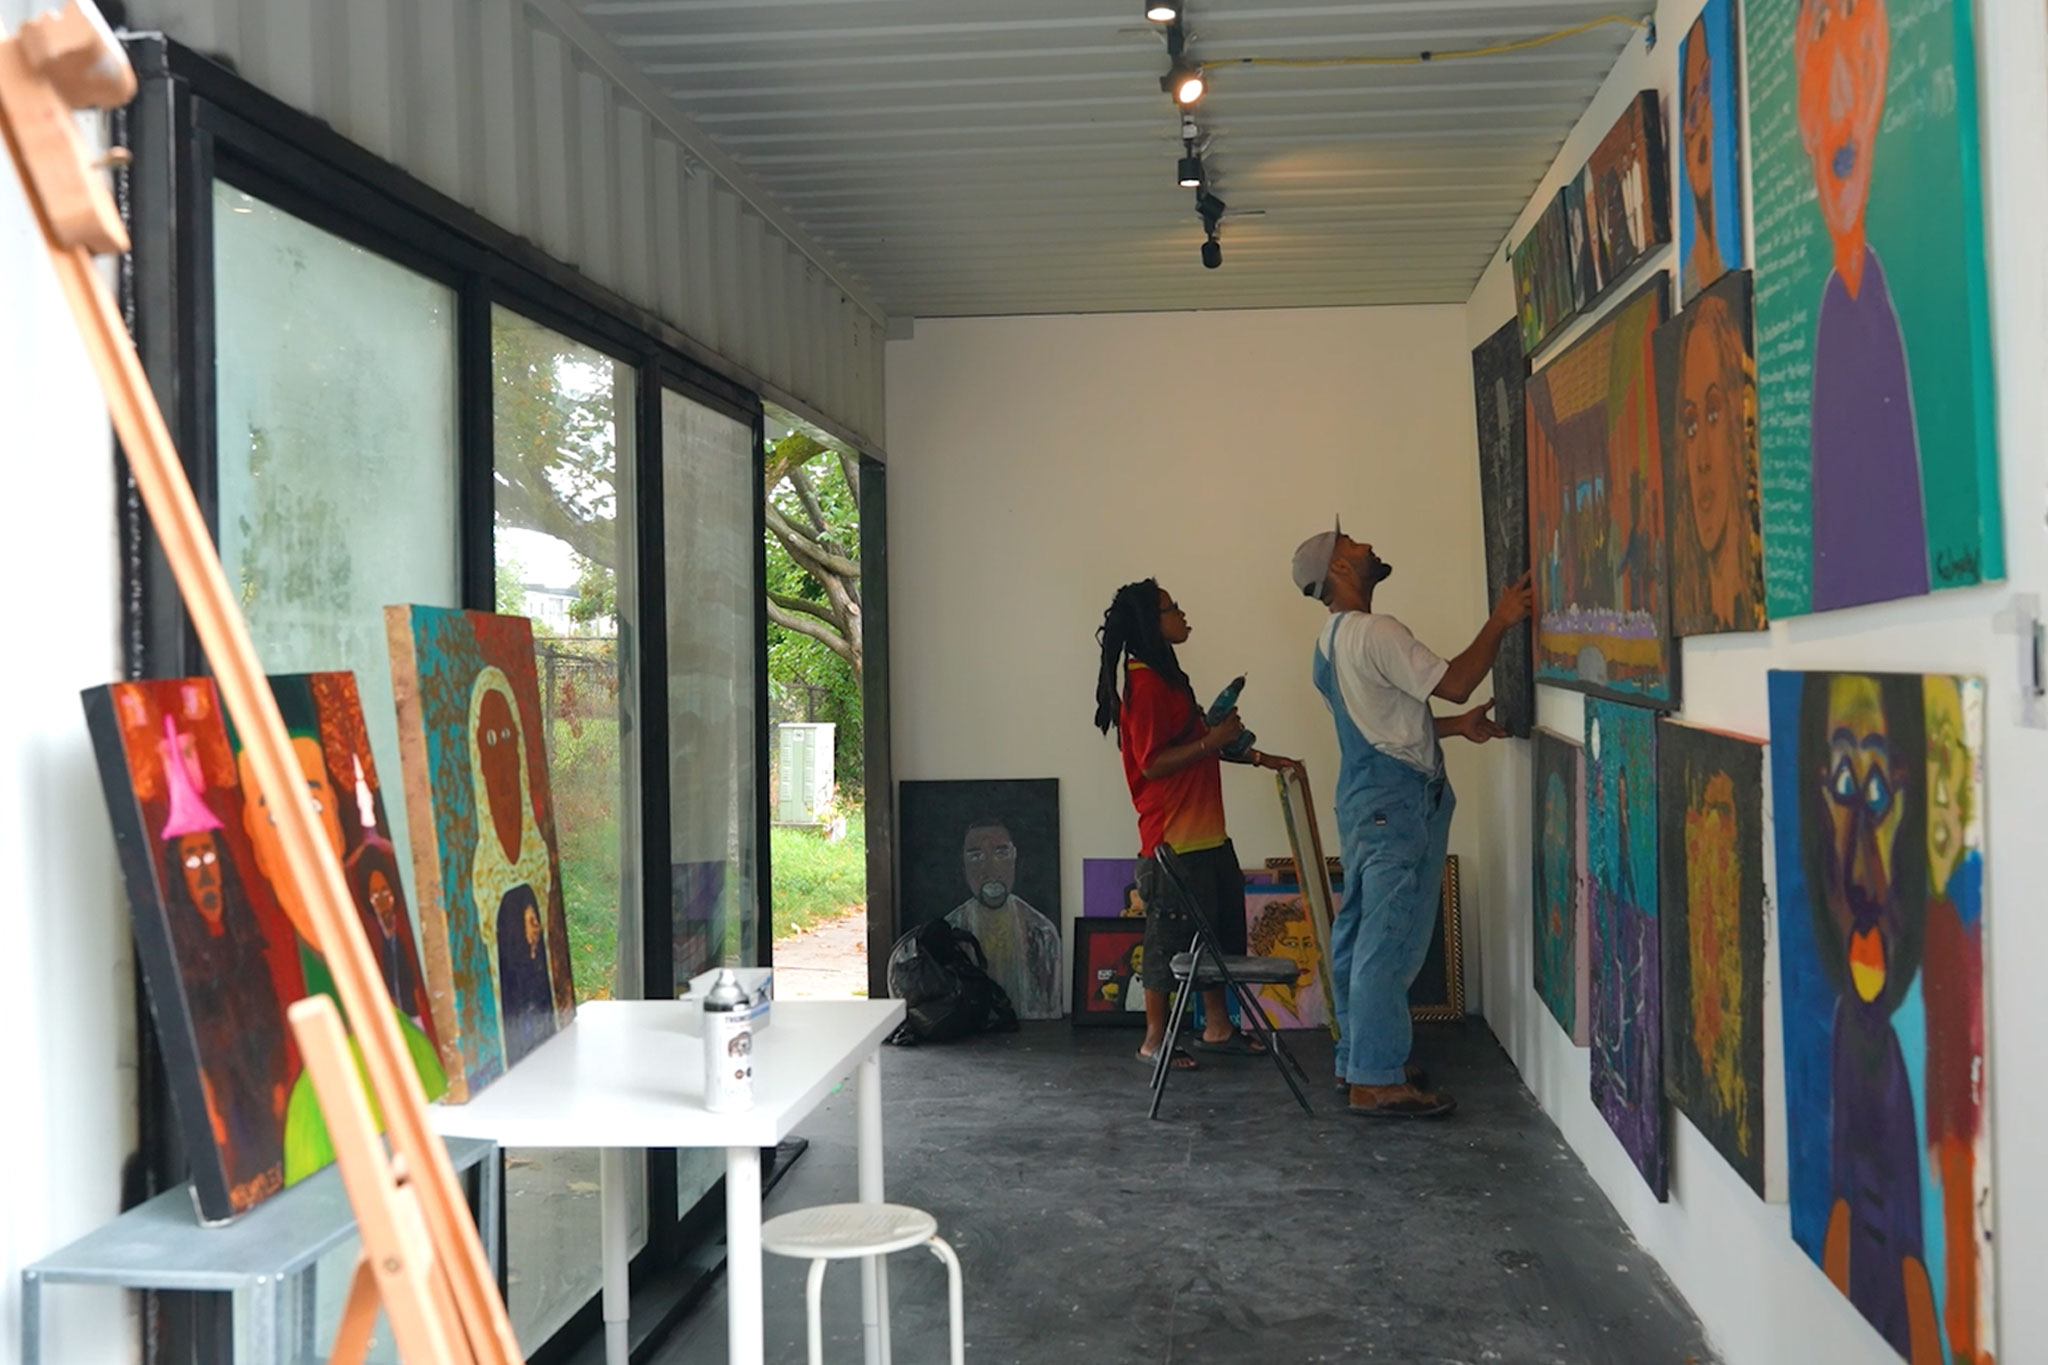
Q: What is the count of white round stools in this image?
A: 1